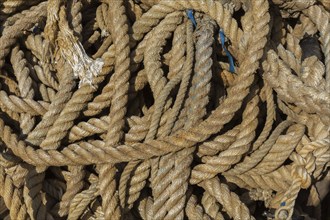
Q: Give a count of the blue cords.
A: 2